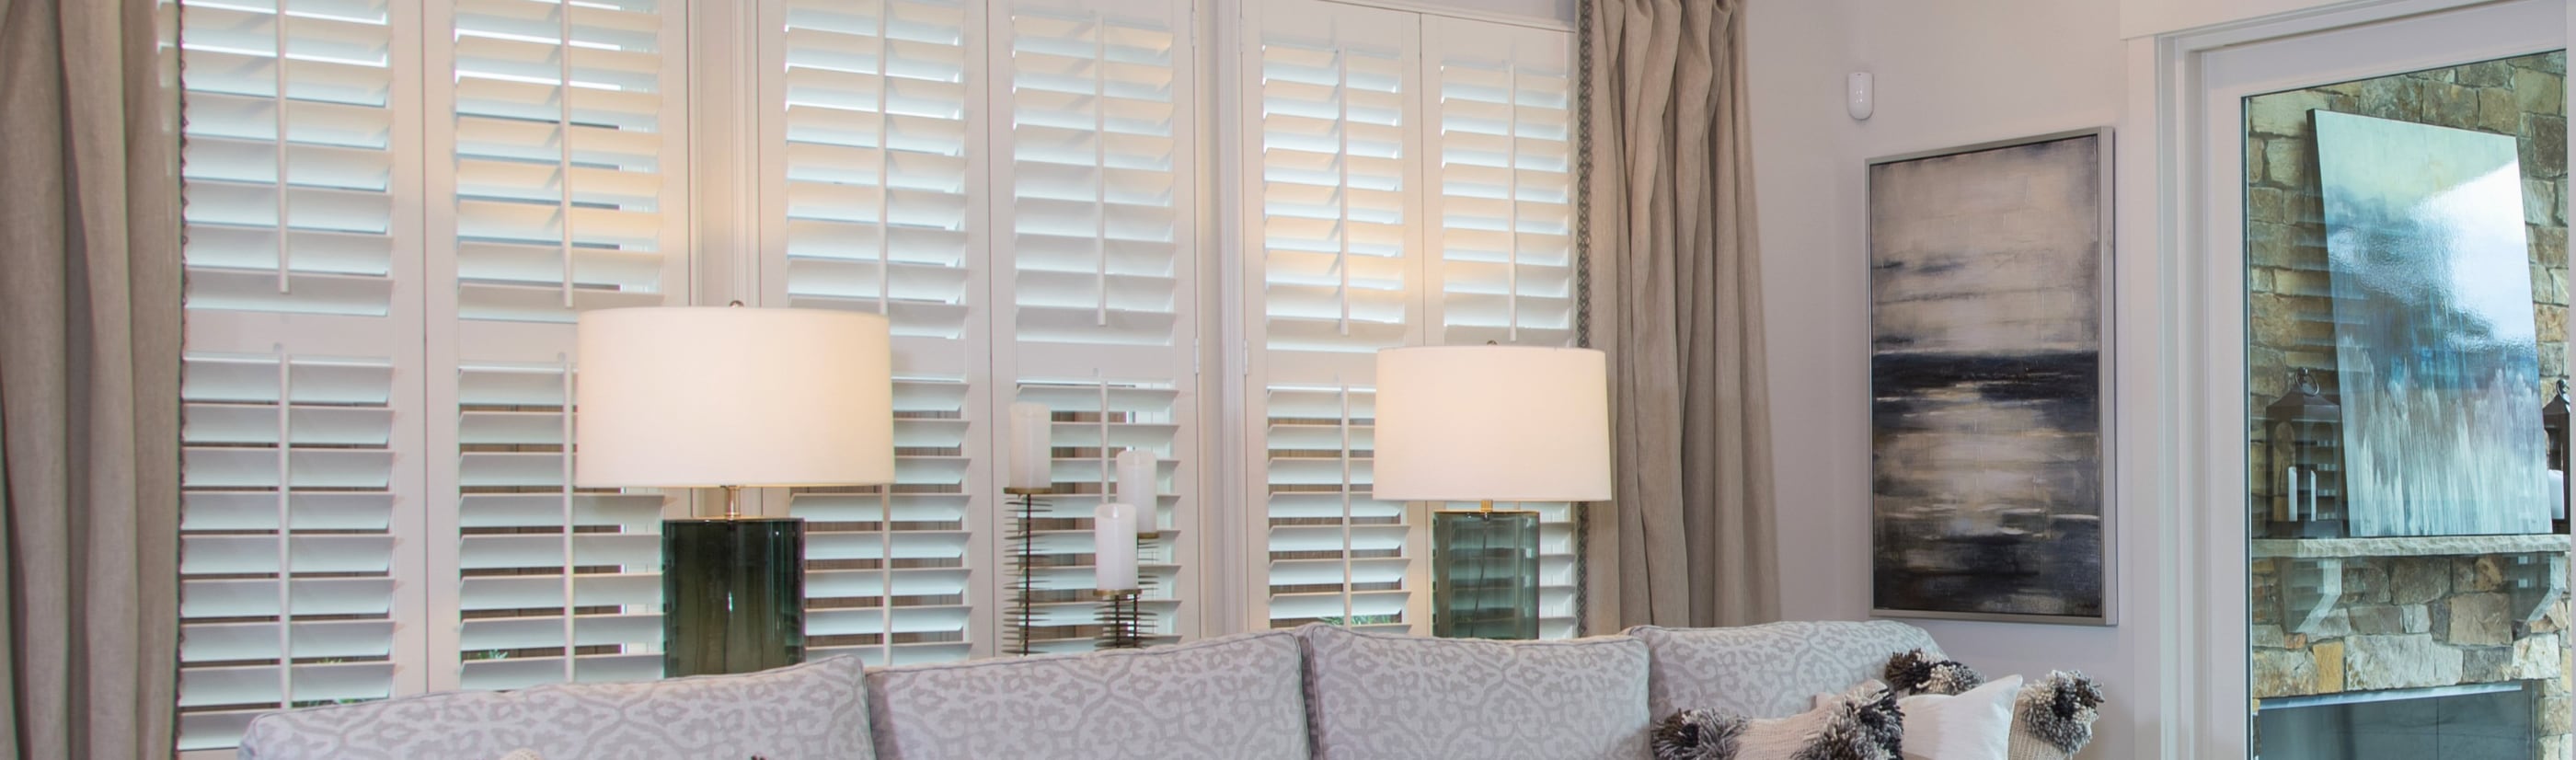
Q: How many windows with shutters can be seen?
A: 3